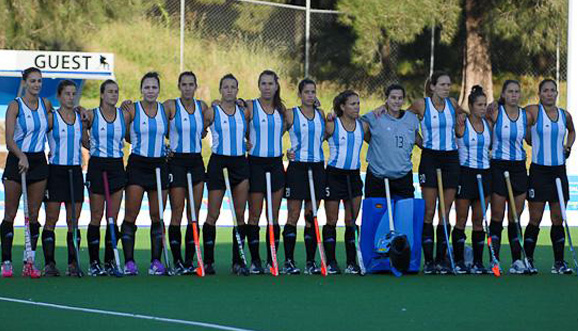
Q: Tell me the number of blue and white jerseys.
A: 13